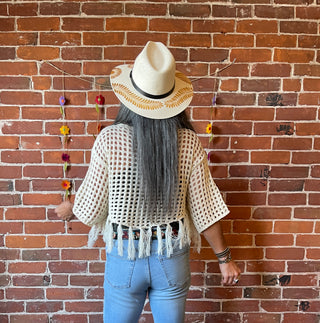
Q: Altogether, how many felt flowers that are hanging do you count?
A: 9